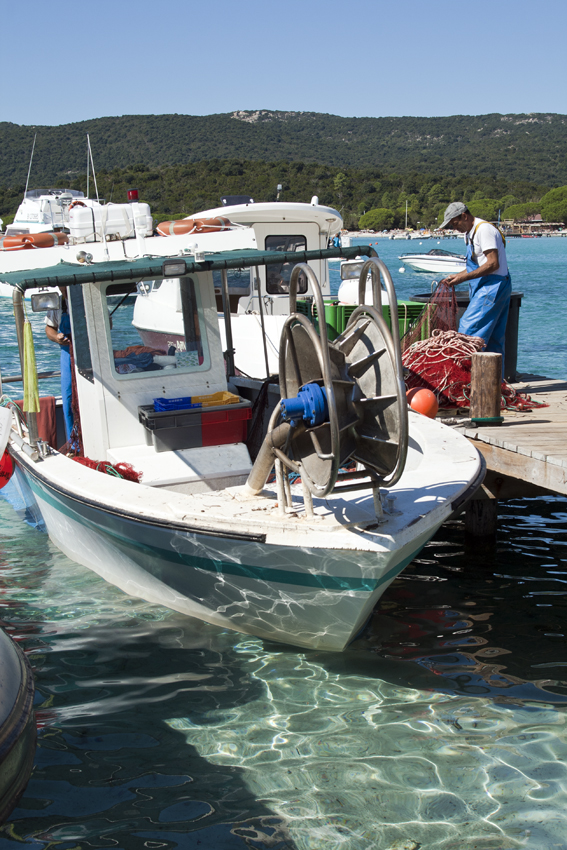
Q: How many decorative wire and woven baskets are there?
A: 0